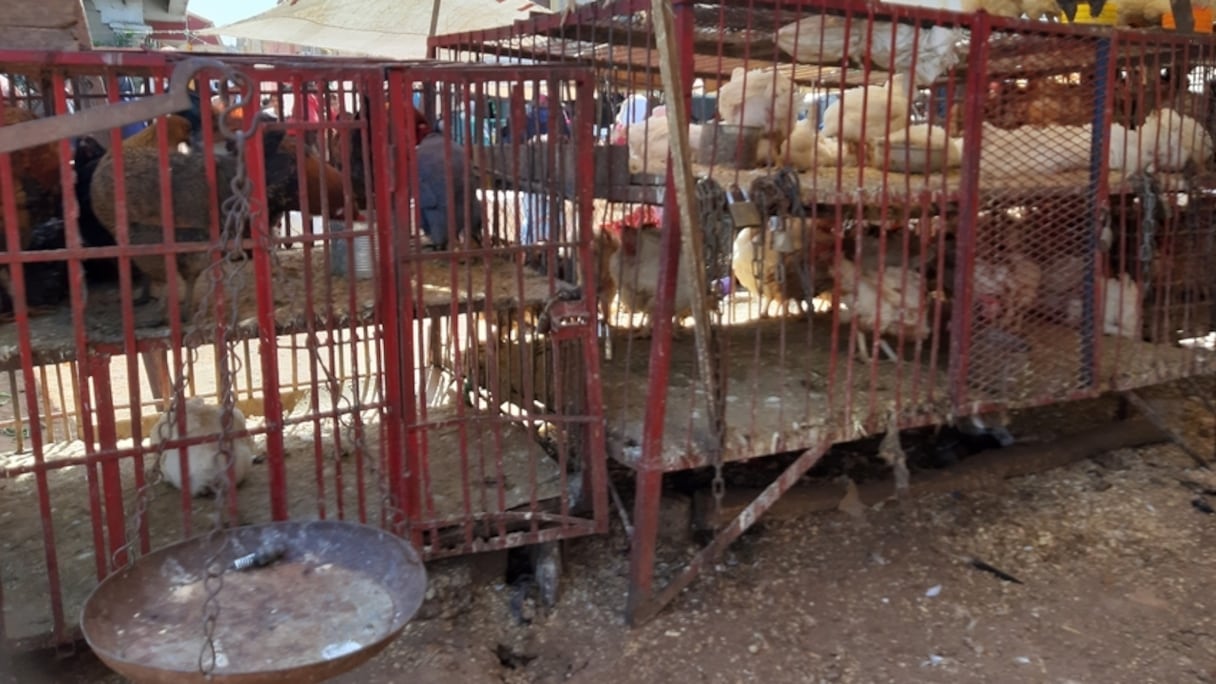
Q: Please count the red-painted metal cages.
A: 2